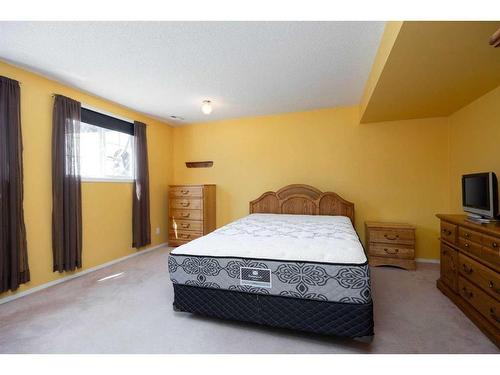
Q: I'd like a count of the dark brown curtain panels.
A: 3